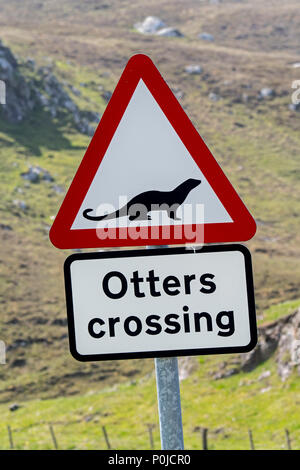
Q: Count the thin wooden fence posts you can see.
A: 7